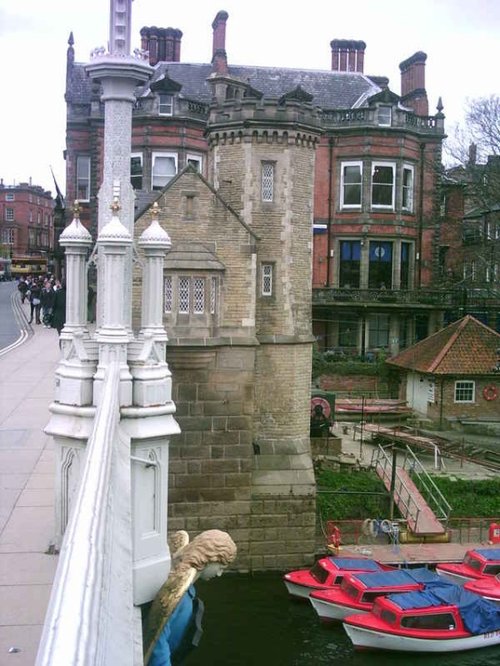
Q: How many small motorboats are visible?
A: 5